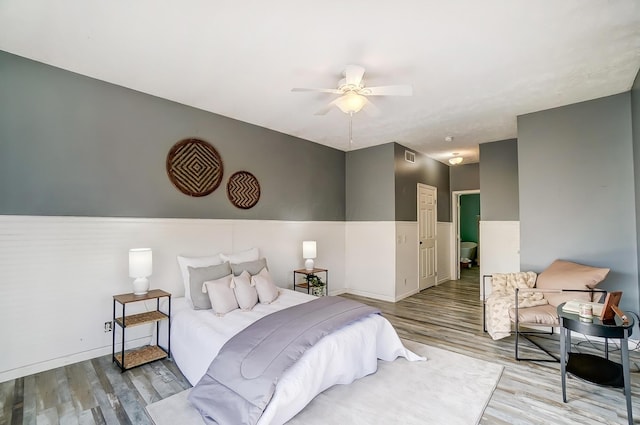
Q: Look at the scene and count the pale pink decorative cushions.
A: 3